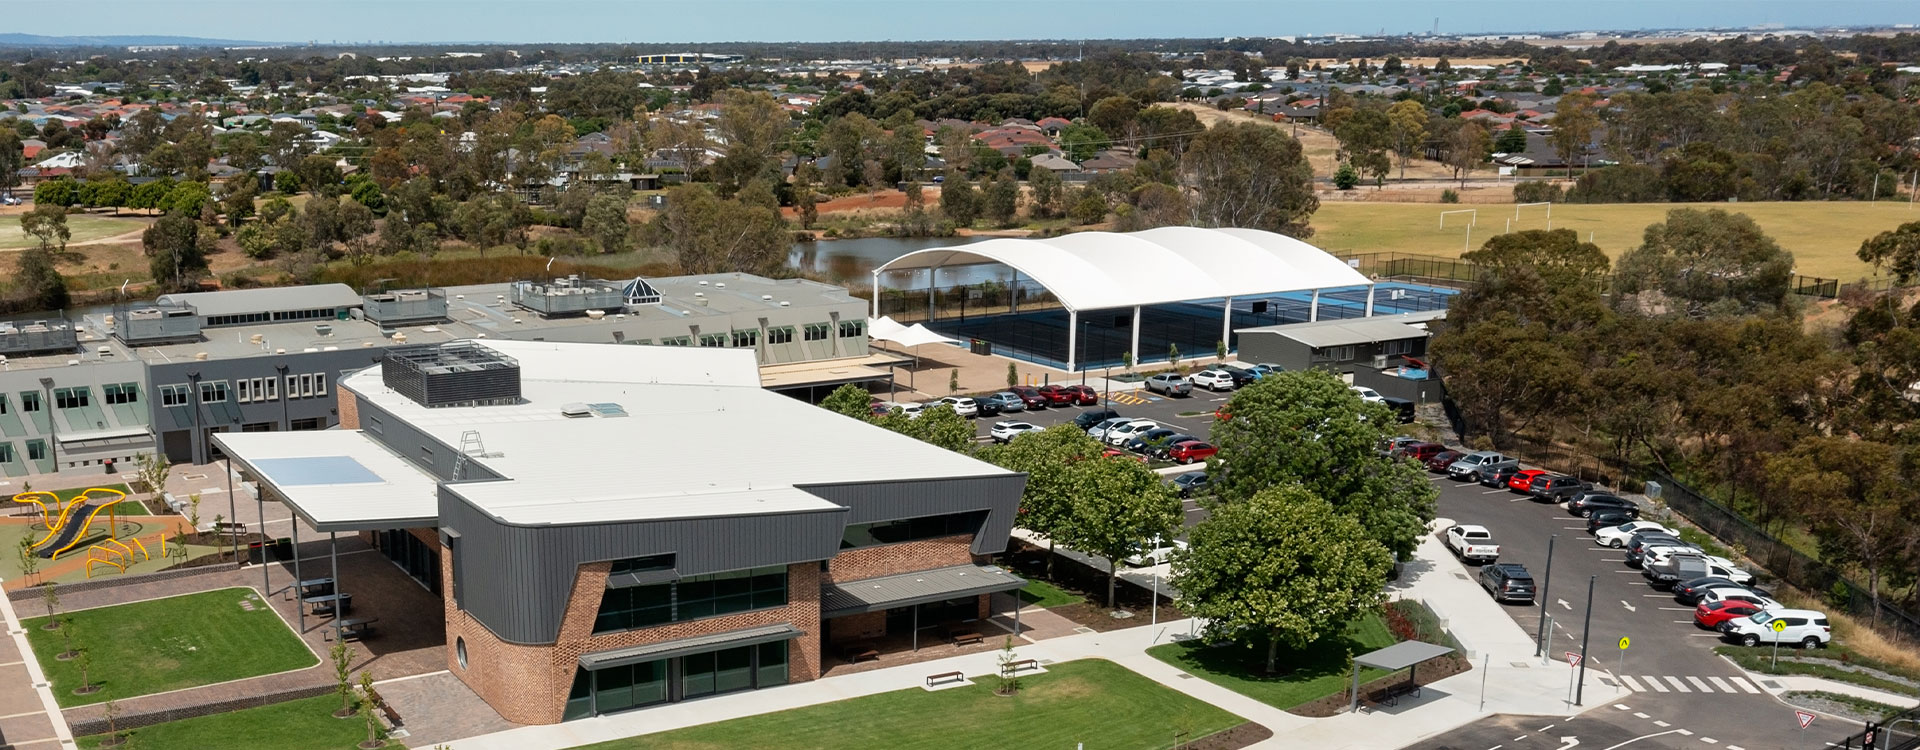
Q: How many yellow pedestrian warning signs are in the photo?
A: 2